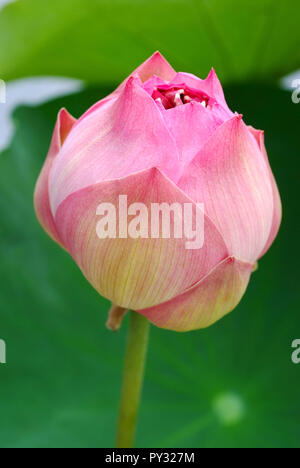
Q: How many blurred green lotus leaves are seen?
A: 2